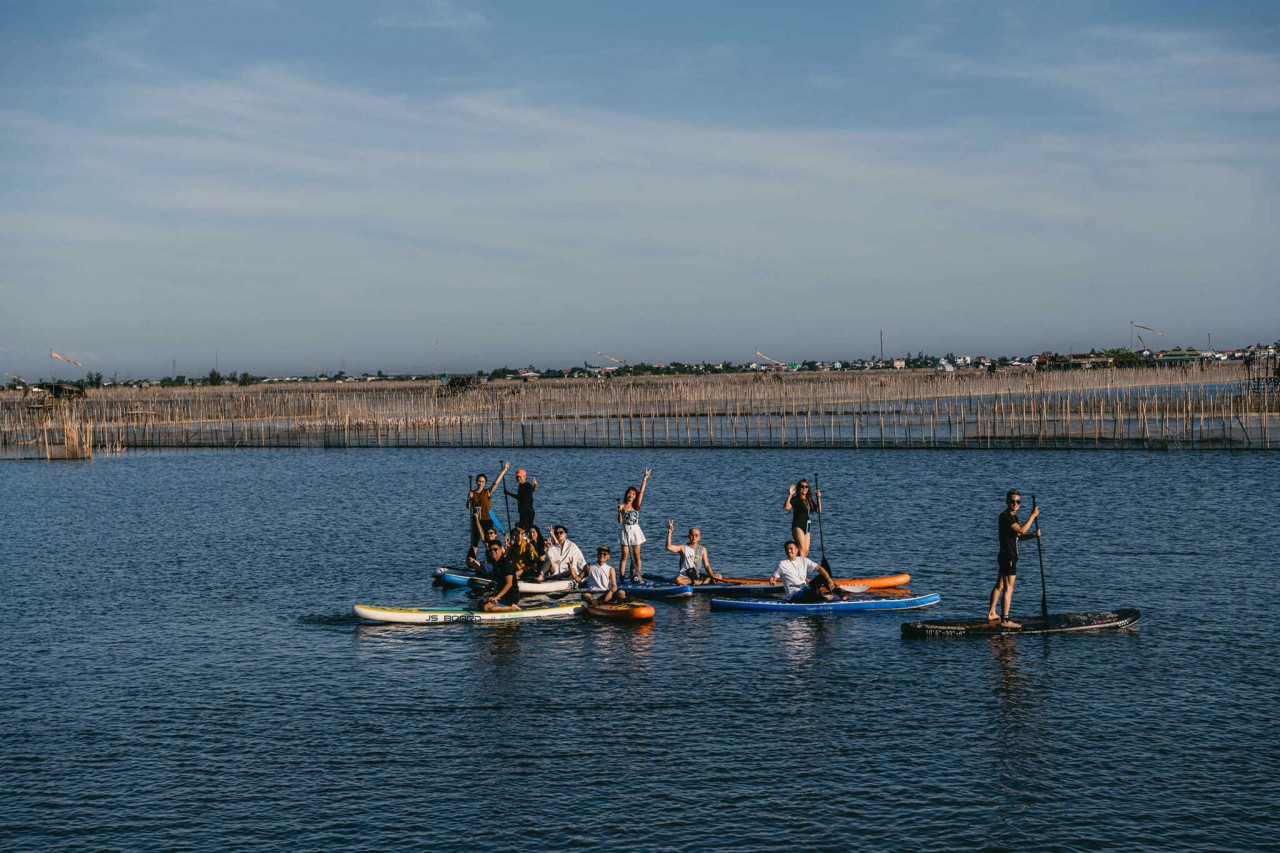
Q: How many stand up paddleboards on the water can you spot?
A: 9